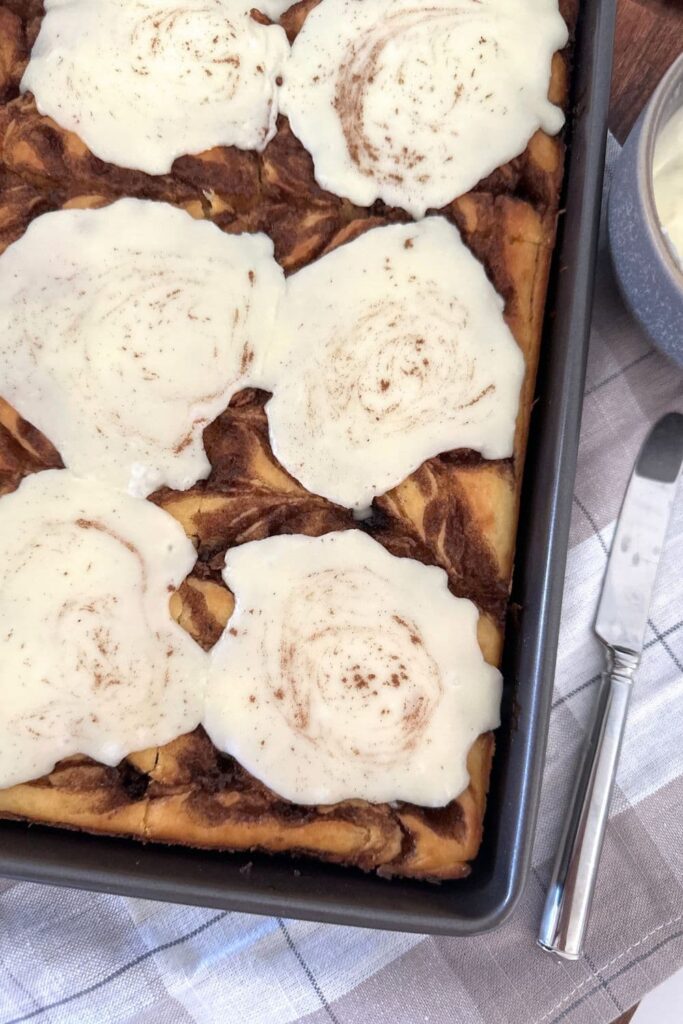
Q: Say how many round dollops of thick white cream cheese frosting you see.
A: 6